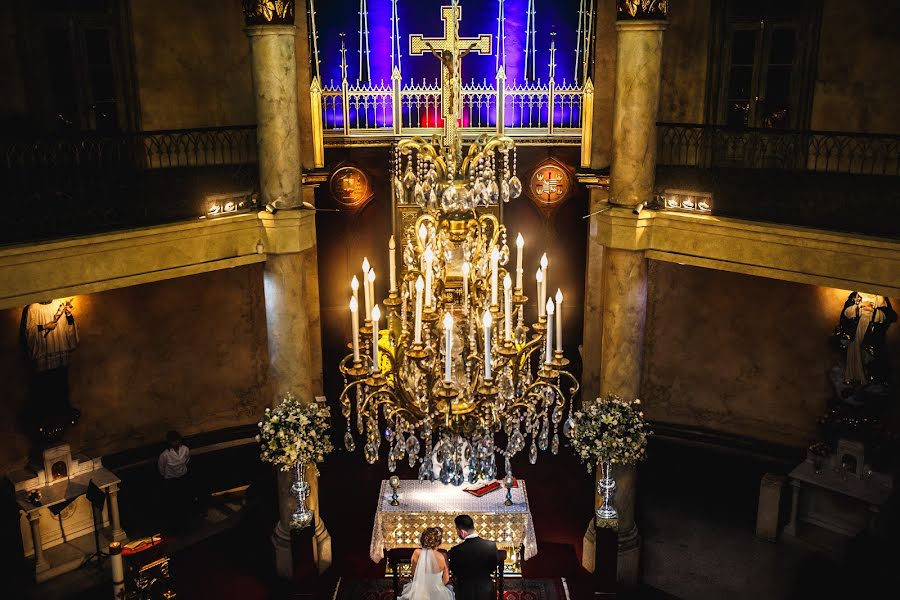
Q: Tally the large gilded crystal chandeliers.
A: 1